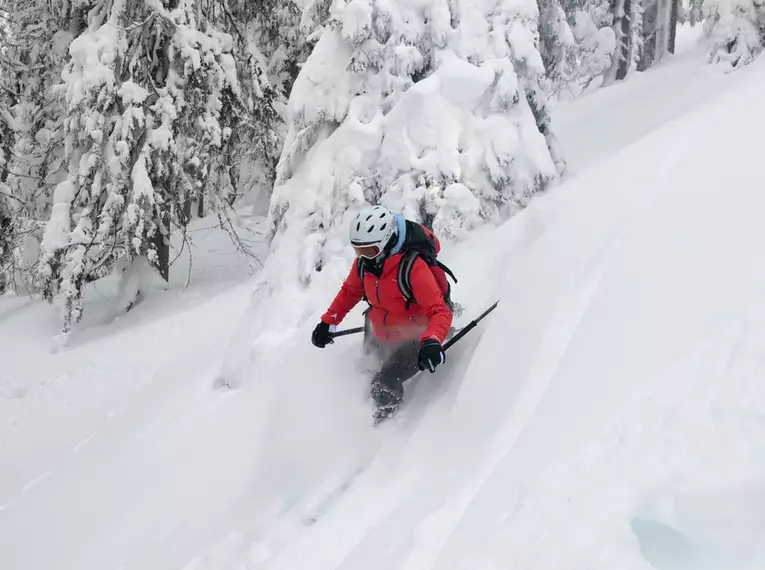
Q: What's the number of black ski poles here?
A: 2